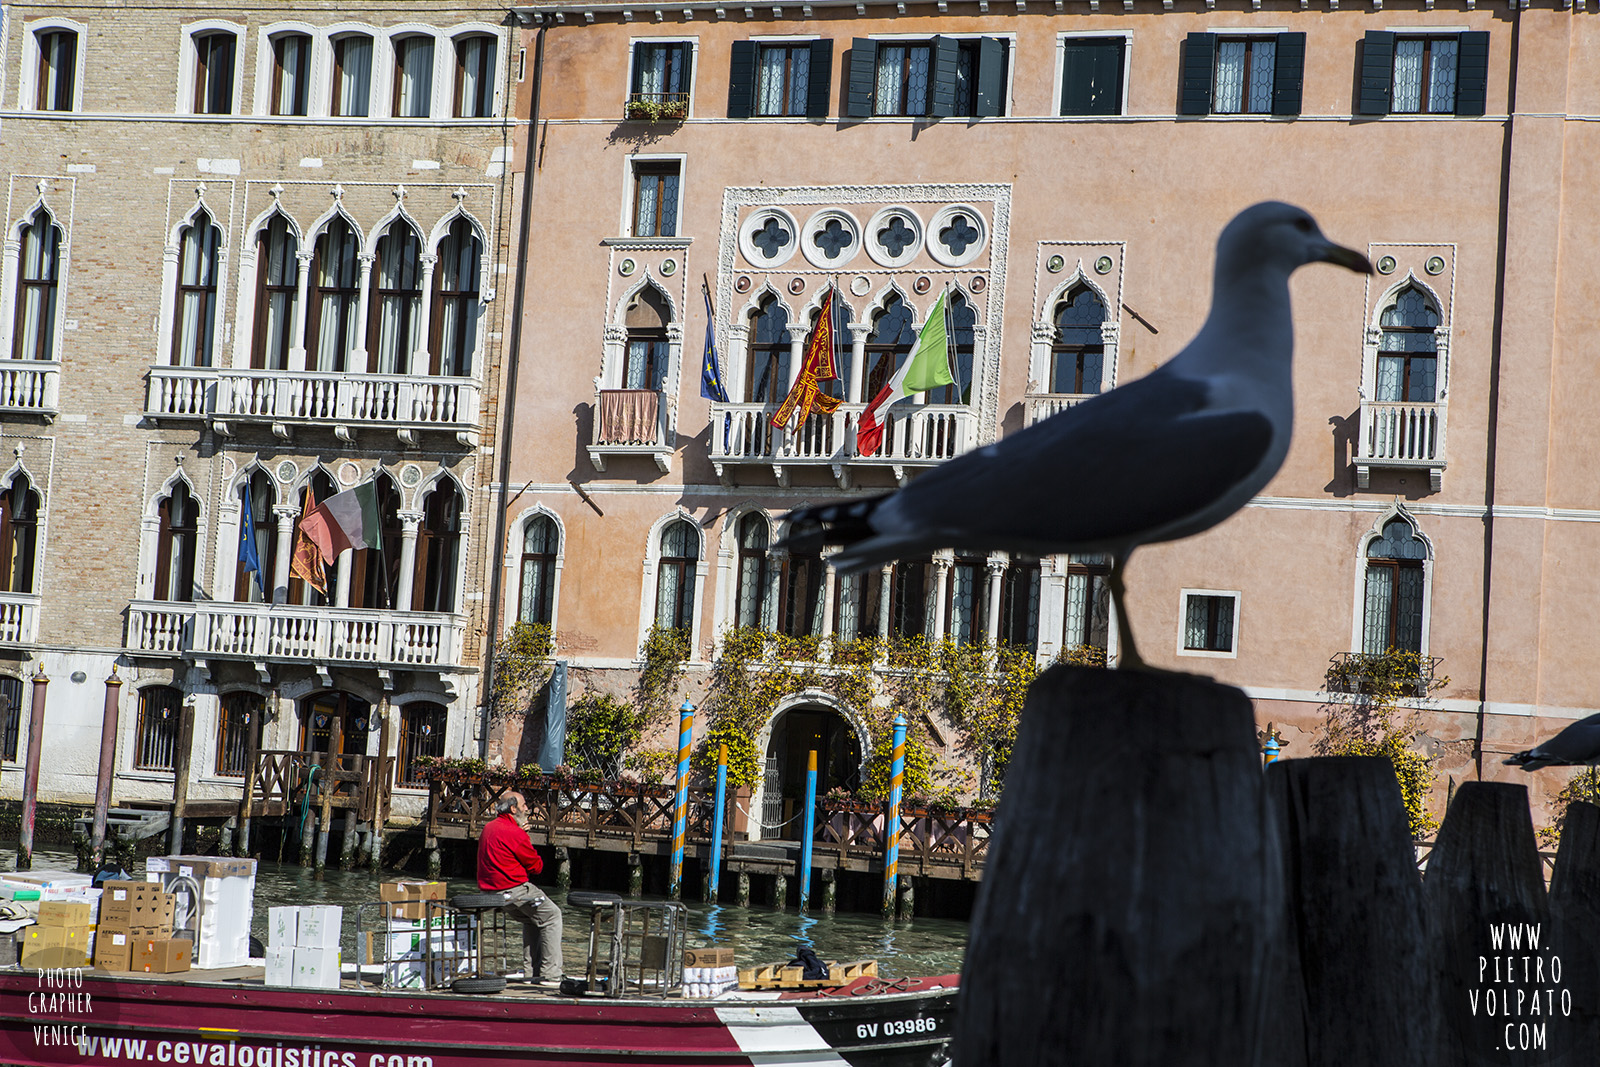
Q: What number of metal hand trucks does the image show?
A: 2